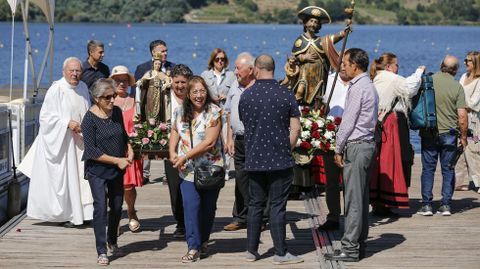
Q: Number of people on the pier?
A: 15